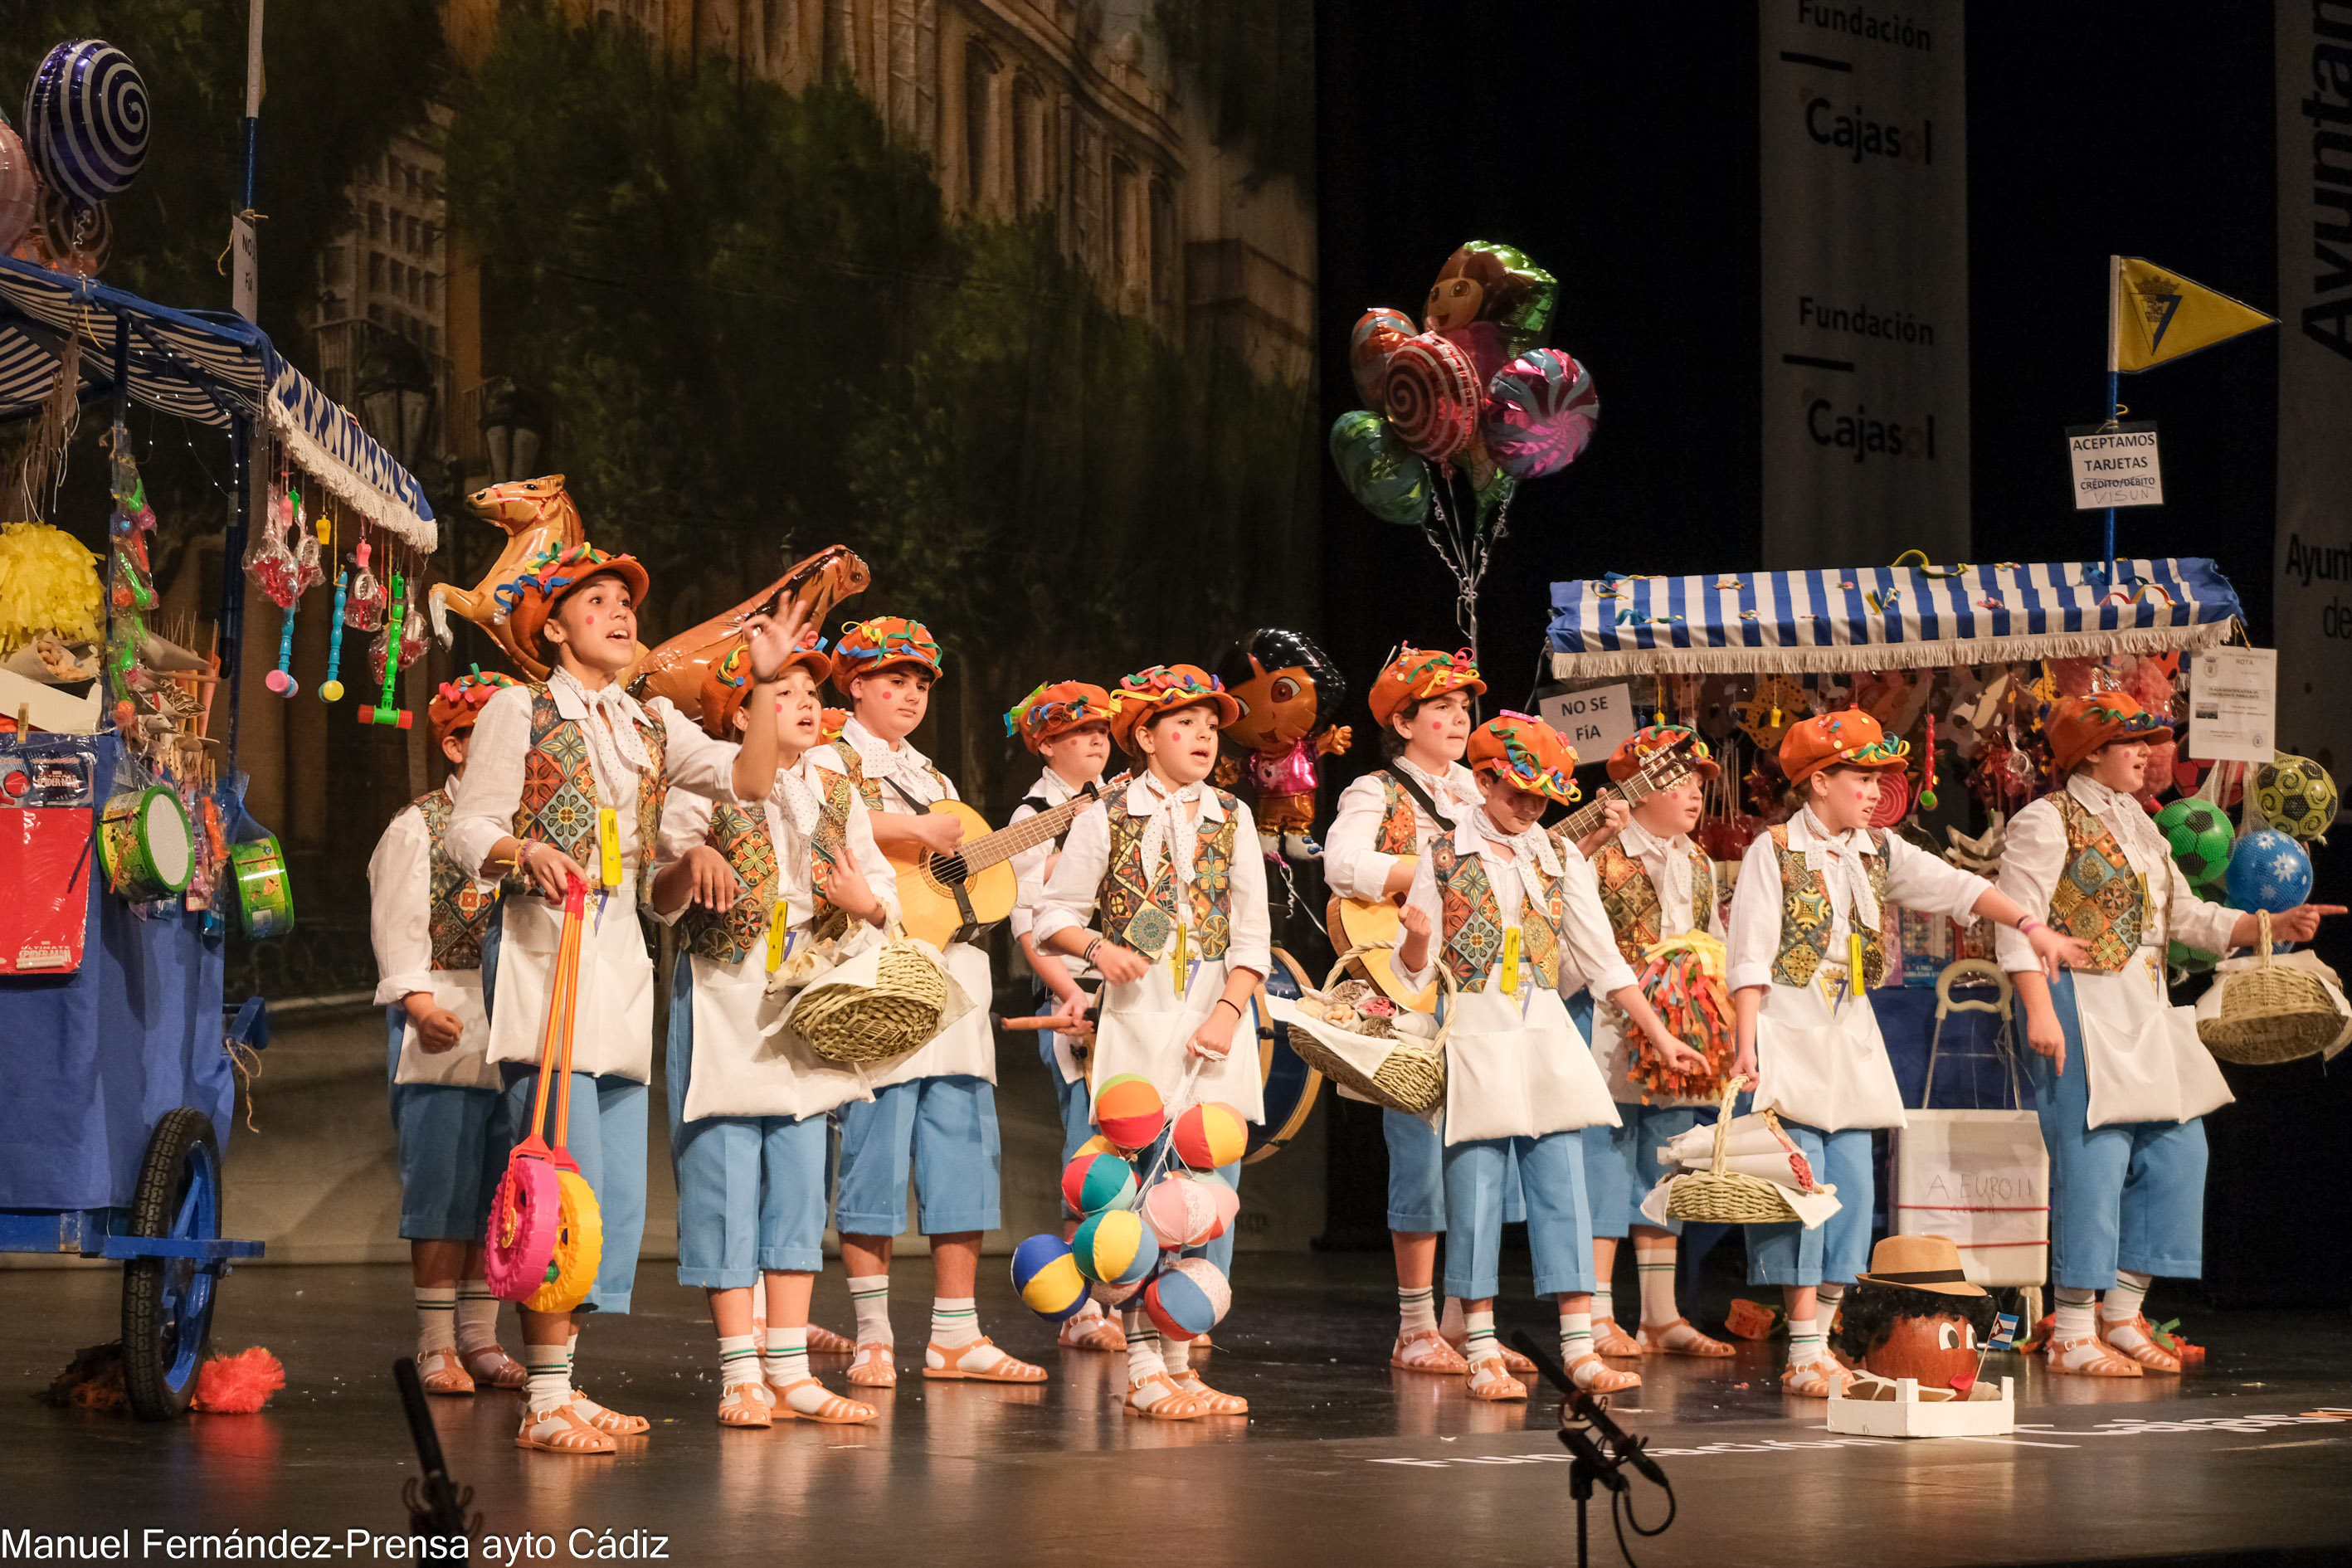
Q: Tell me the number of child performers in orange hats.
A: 12